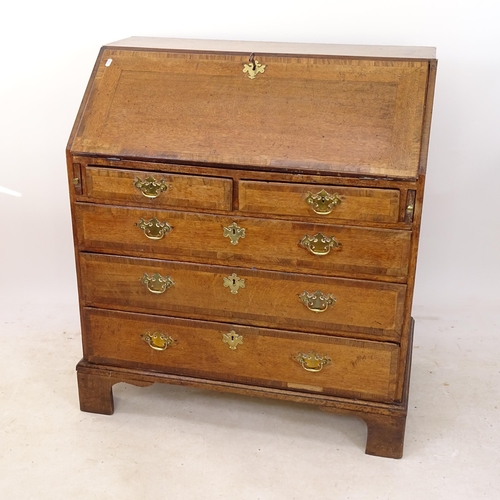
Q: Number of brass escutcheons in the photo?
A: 4